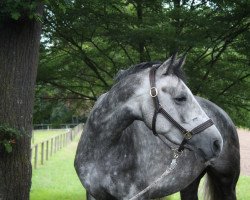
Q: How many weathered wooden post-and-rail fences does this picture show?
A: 1